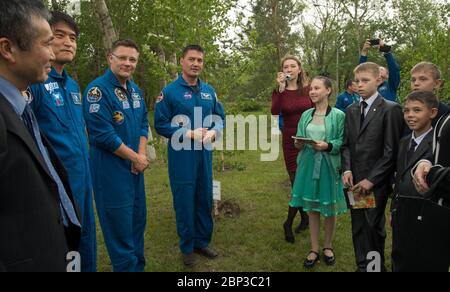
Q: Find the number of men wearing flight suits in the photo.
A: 3